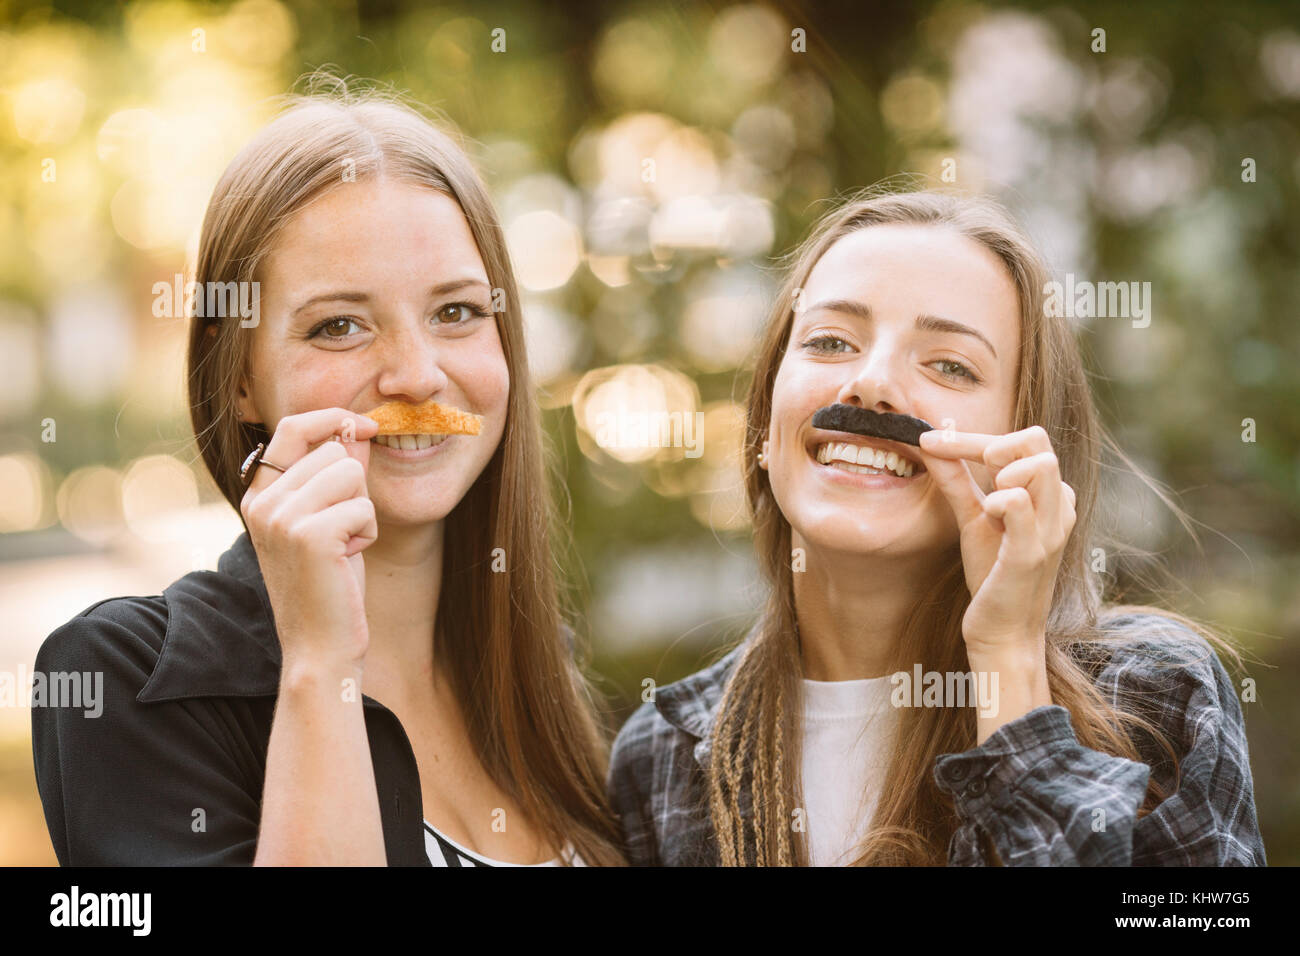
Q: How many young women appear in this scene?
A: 2